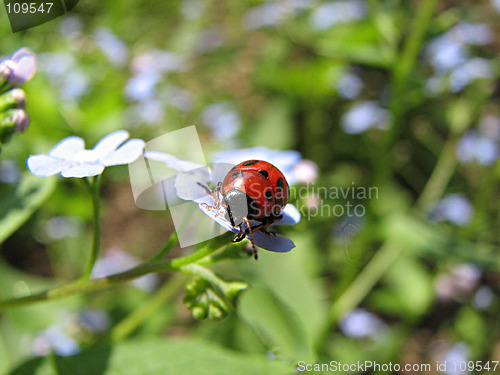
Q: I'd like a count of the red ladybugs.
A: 1